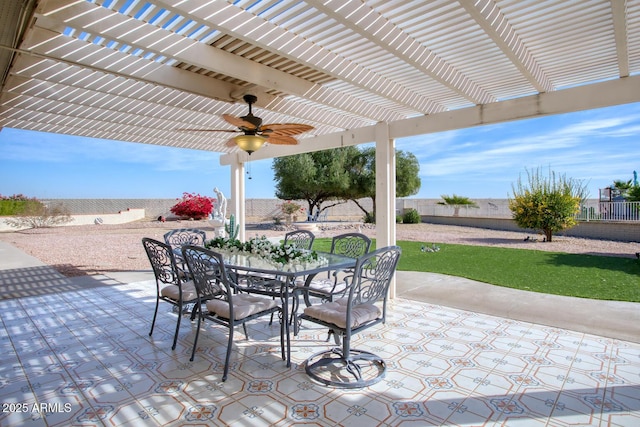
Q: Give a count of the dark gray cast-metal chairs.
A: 6